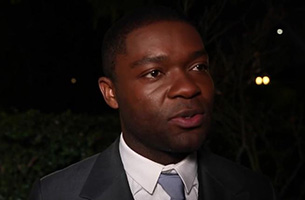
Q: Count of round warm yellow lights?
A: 2